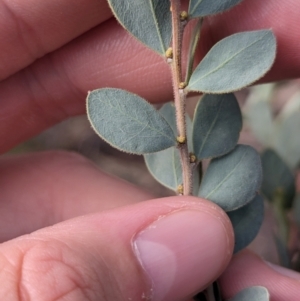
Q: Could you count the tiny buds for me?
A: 6